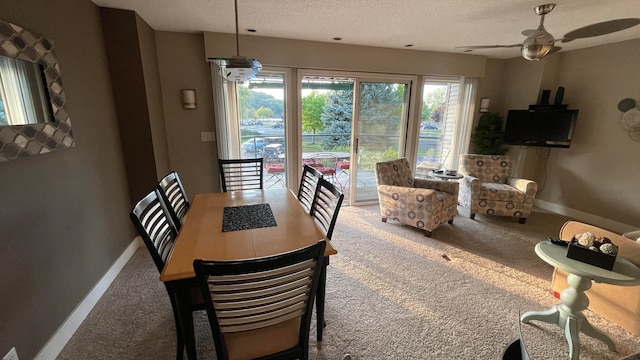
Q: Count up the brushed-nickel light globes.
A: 1